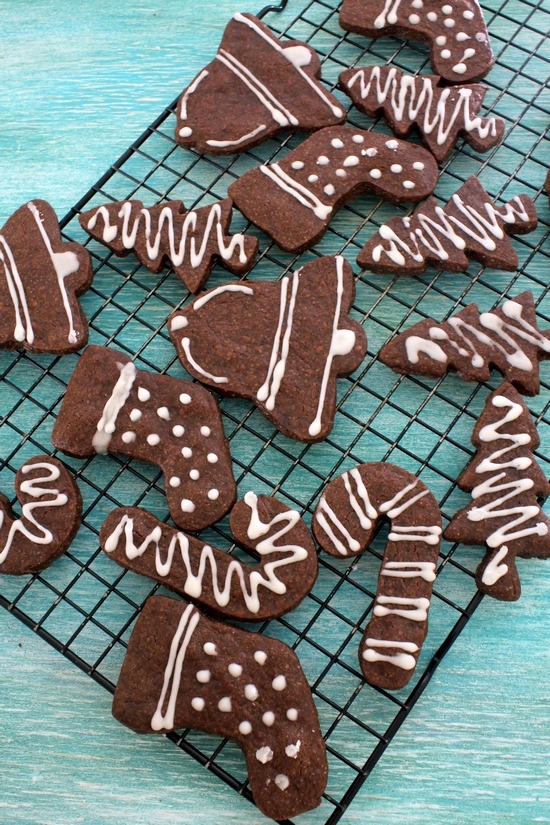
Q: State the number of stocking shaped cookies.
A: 4